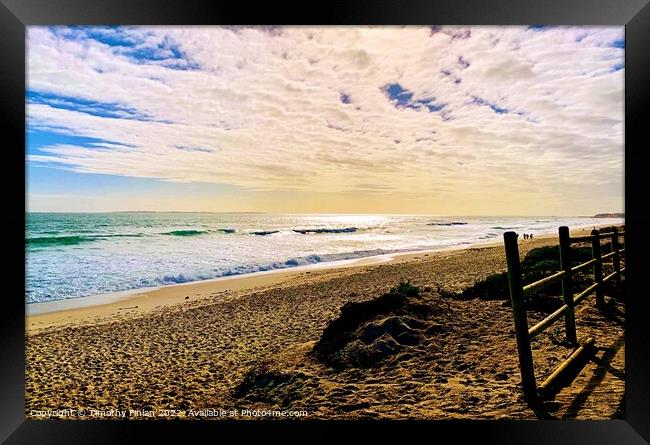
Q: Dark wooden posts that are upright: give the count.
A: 4